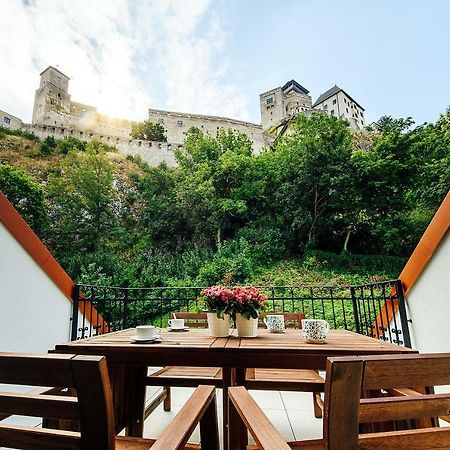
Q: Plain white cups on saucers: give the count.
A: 2